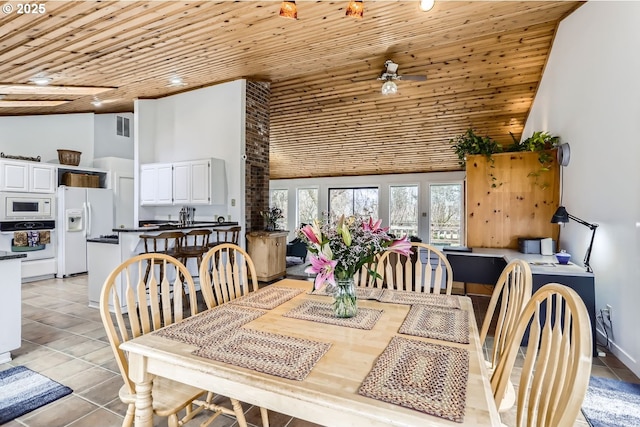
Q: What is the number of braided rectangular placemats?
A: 8